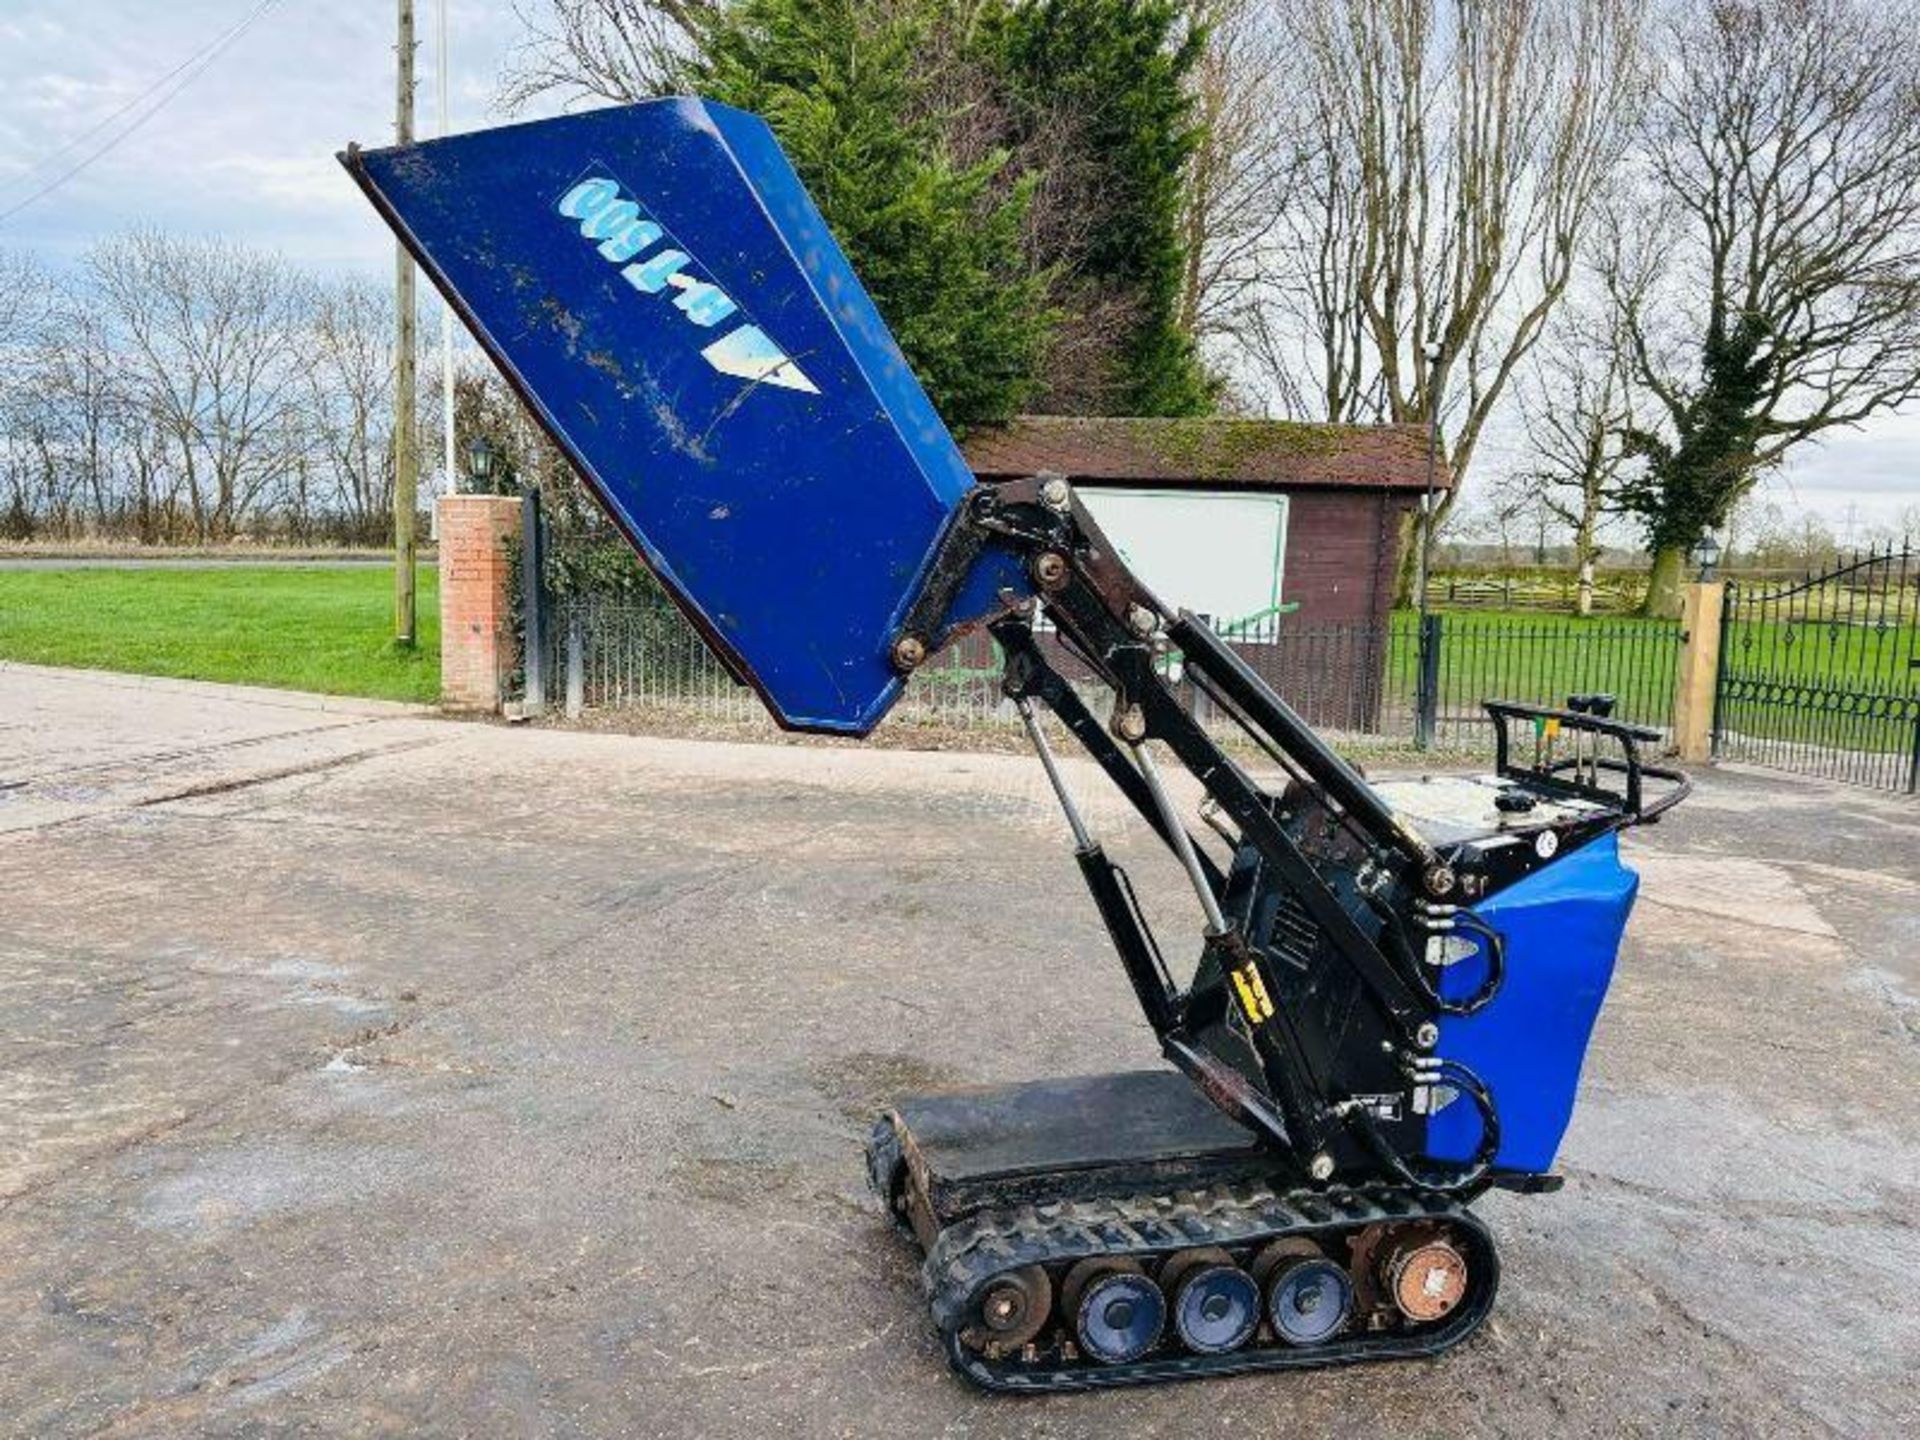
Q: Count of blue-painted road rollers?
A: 3